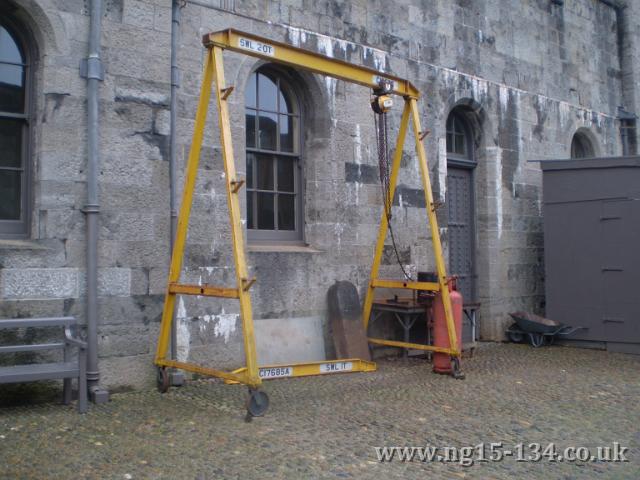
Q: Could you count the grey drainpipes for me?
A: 2